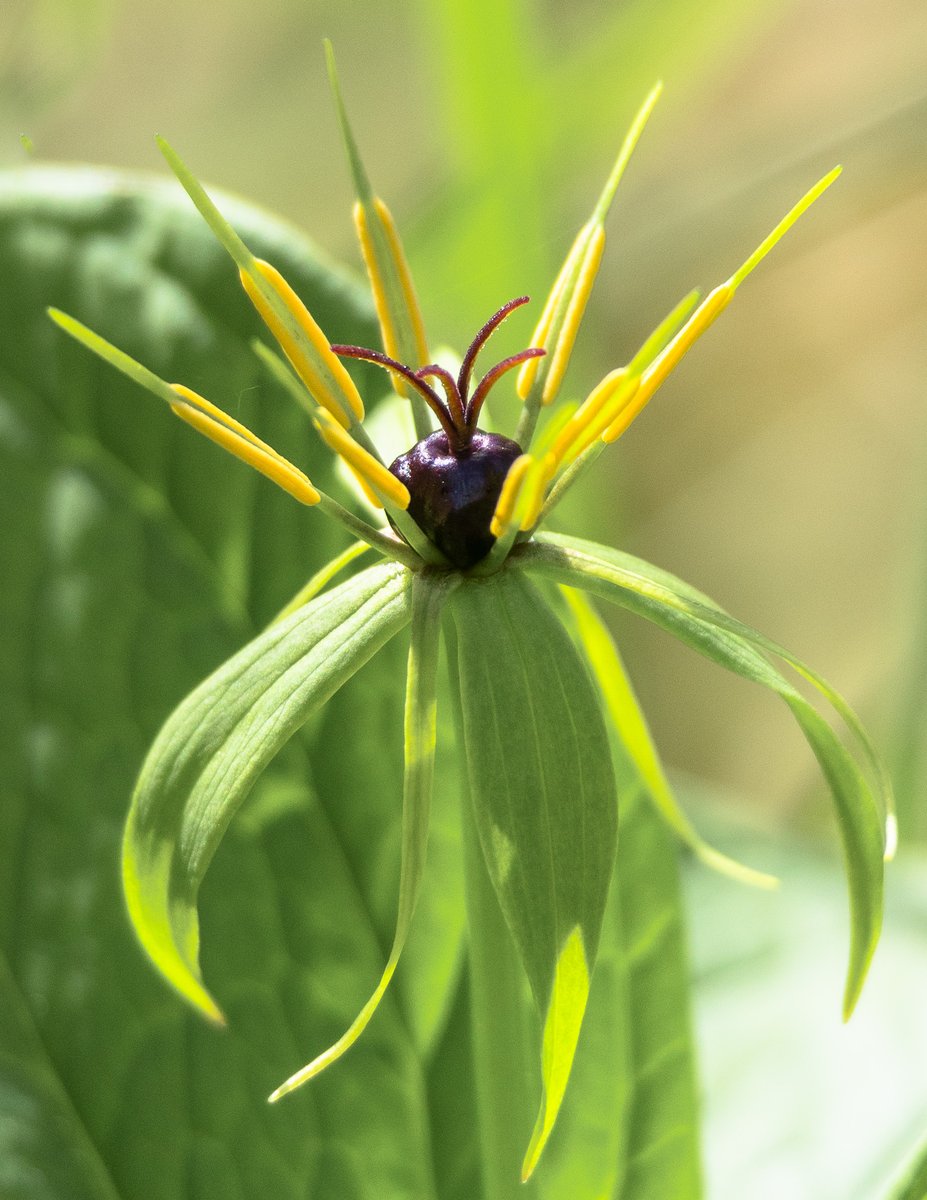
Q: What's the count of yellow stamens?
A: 8